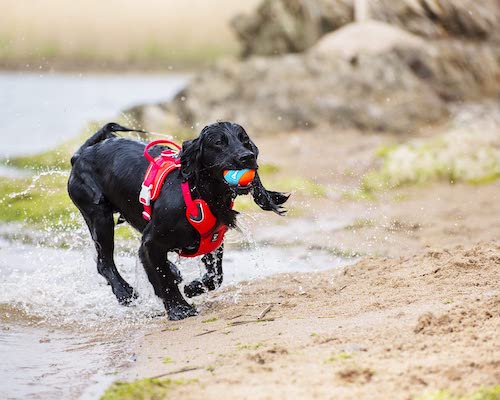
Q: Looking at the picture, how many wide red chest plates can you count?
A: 1